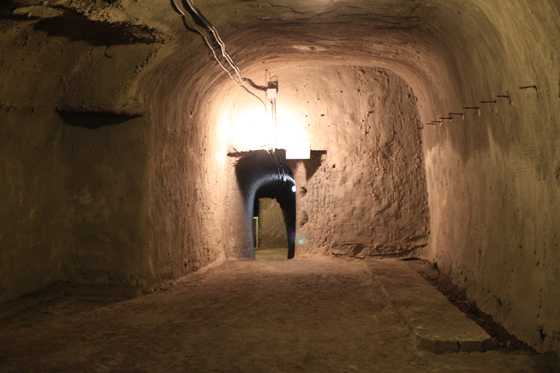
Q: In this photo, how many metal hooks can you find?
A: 8